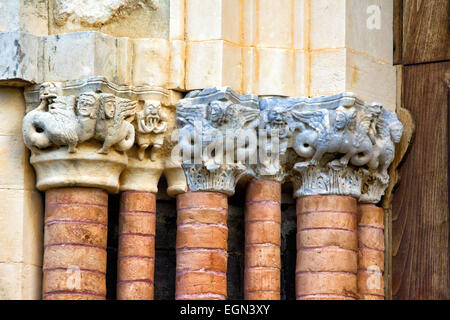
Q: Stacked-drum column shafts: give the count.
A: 6